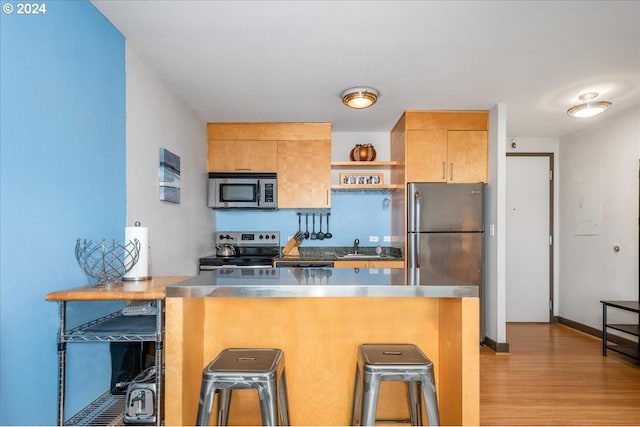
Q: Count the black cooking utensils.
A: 5